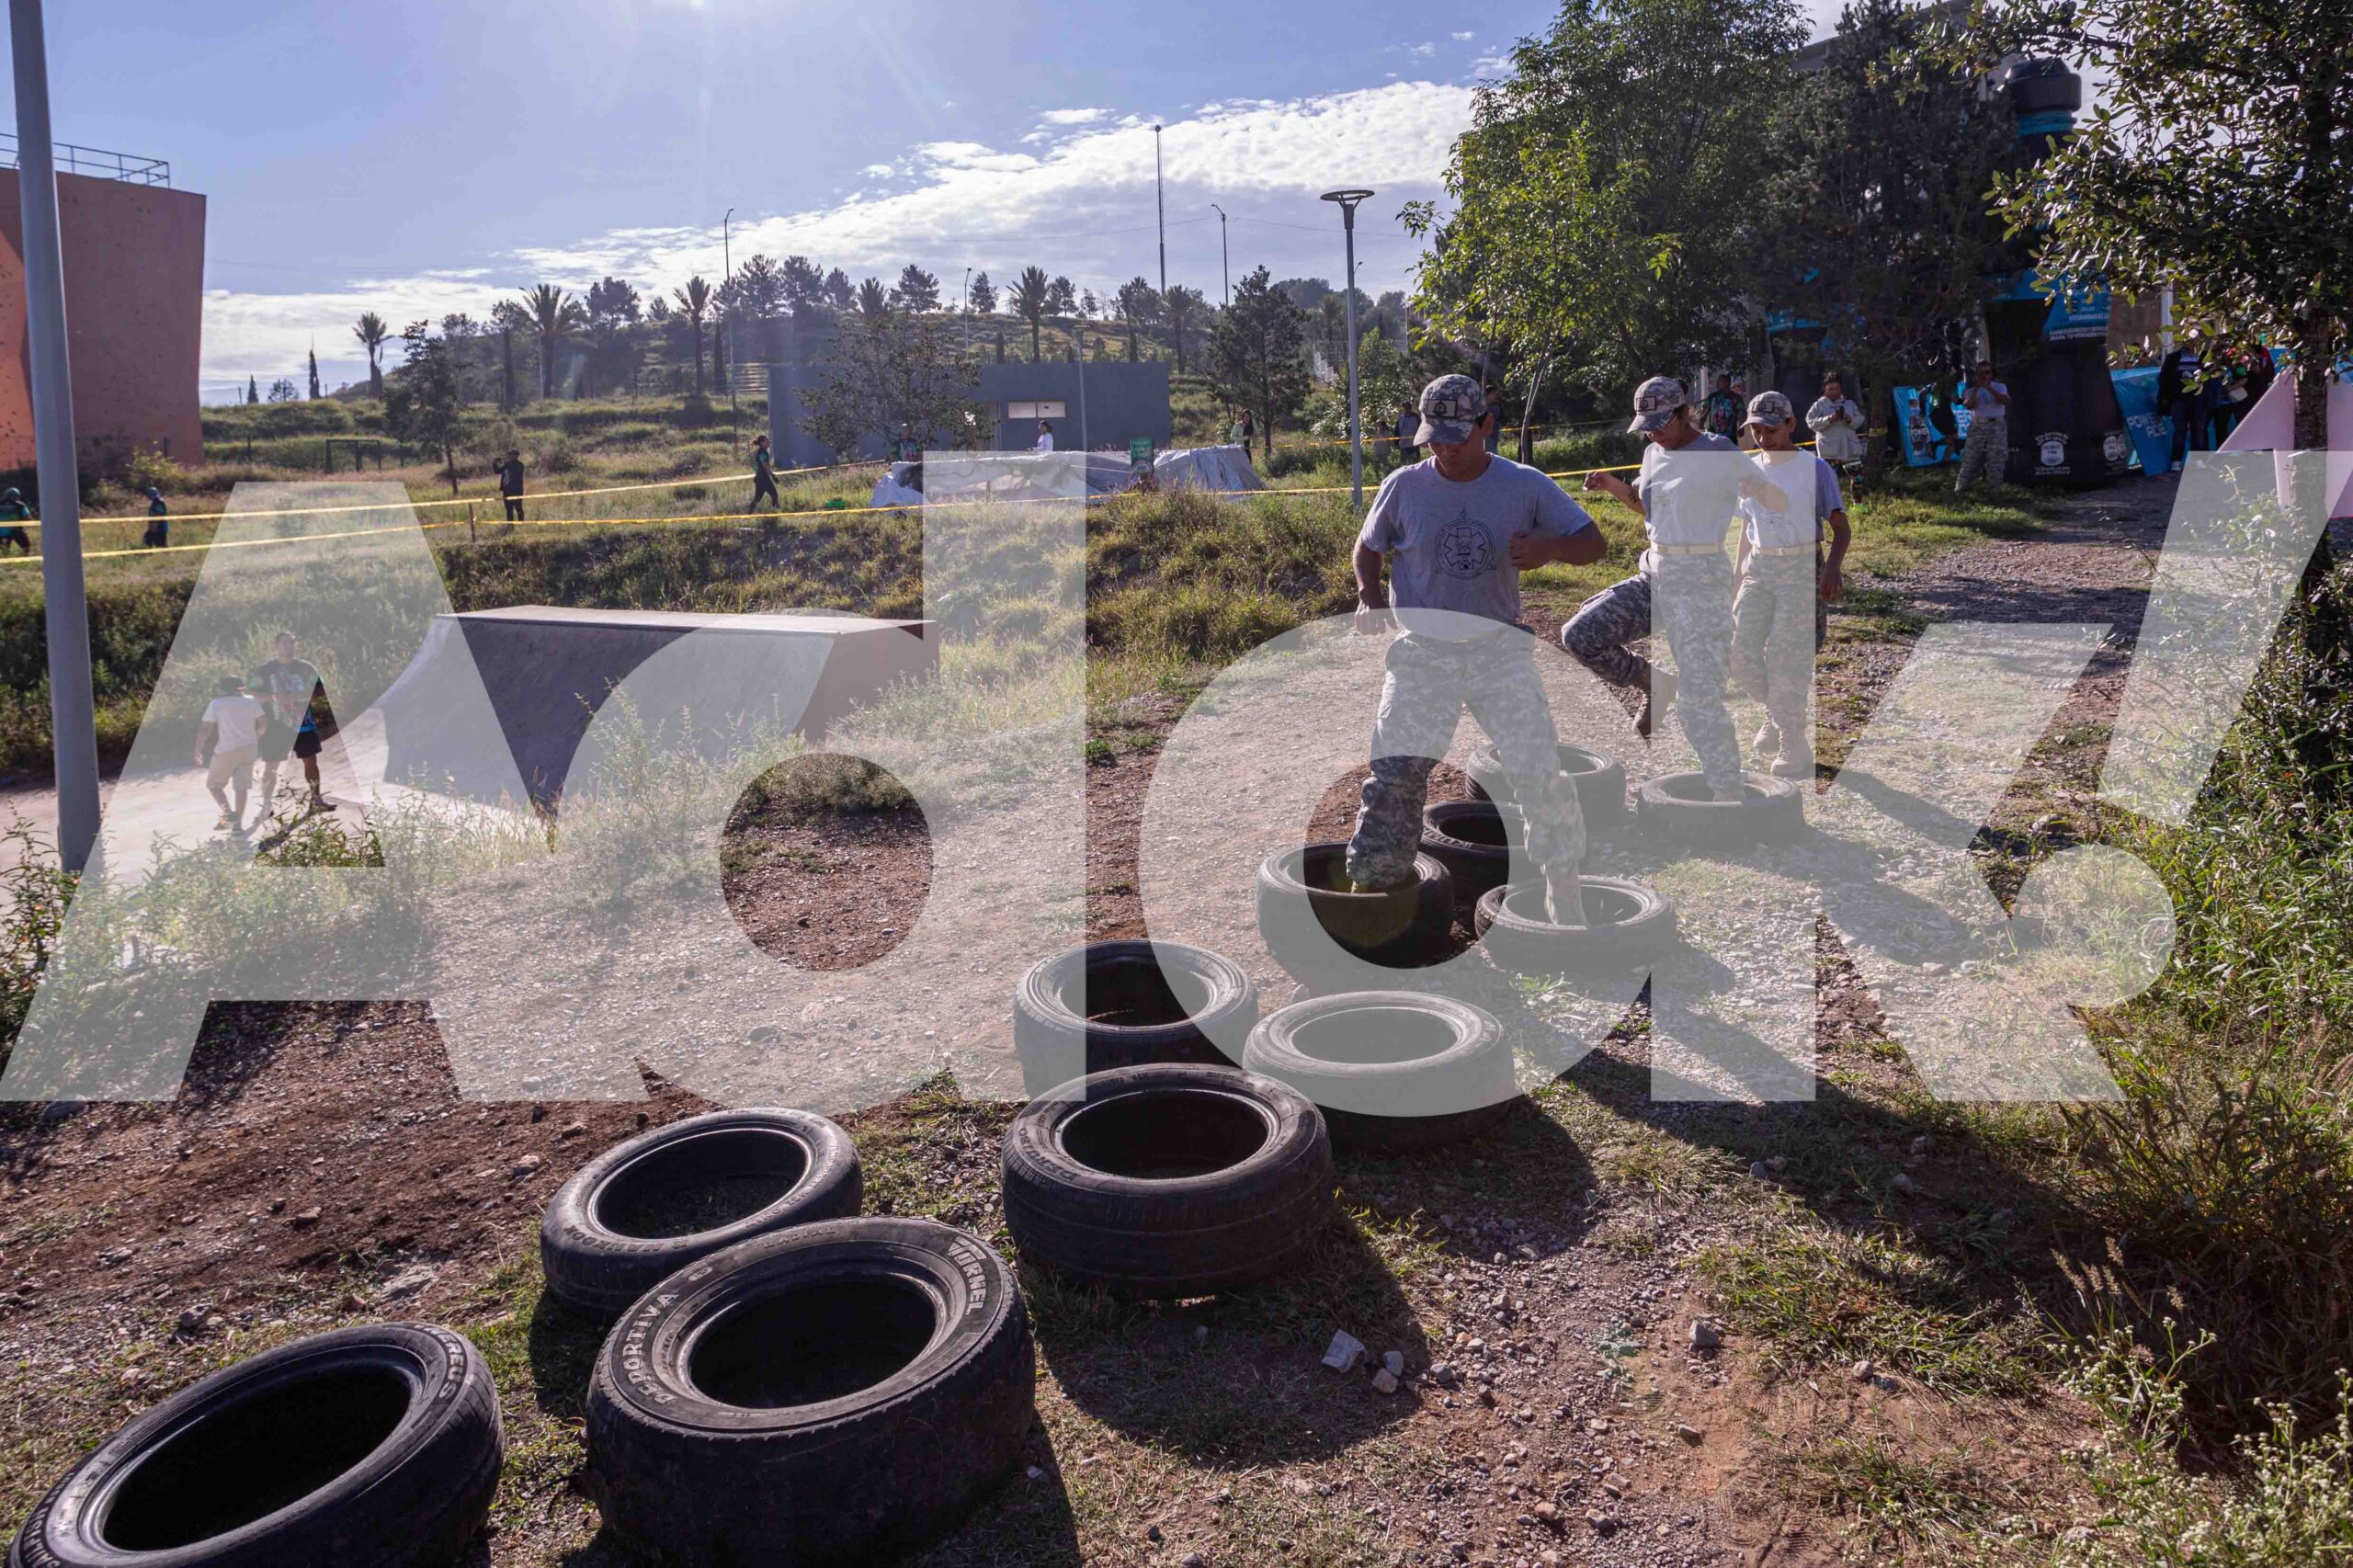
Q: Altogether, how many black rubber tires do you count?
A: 11